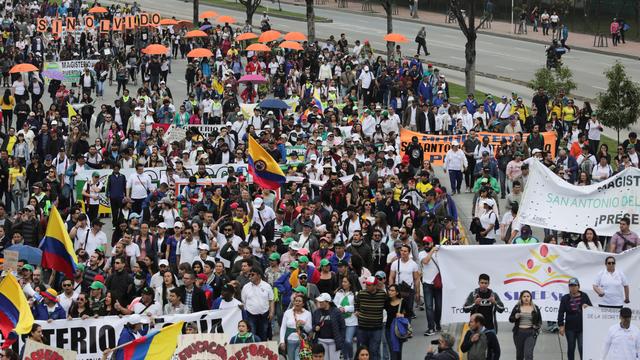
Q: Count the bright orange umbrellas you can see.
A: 15